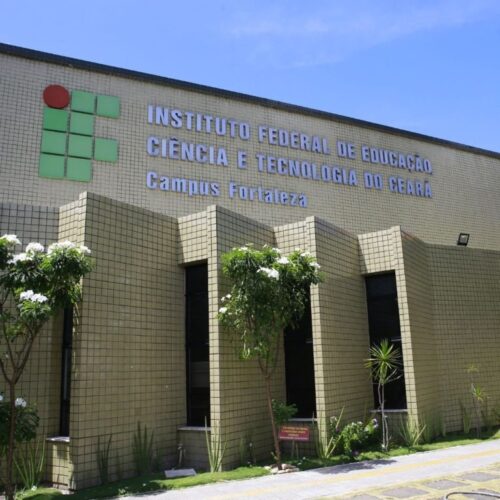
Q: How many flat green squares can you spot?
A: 9